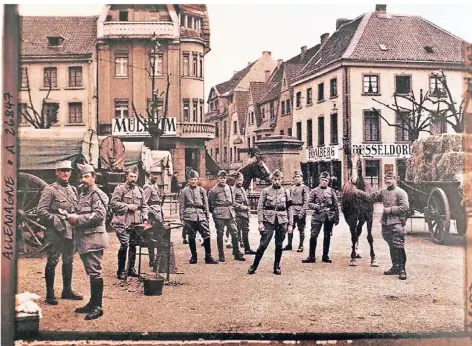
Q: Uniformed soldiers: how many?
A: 11